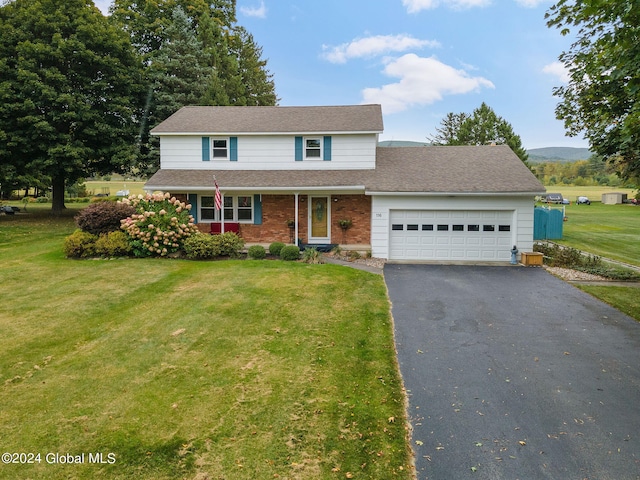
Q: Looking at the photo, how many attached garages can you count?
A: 1